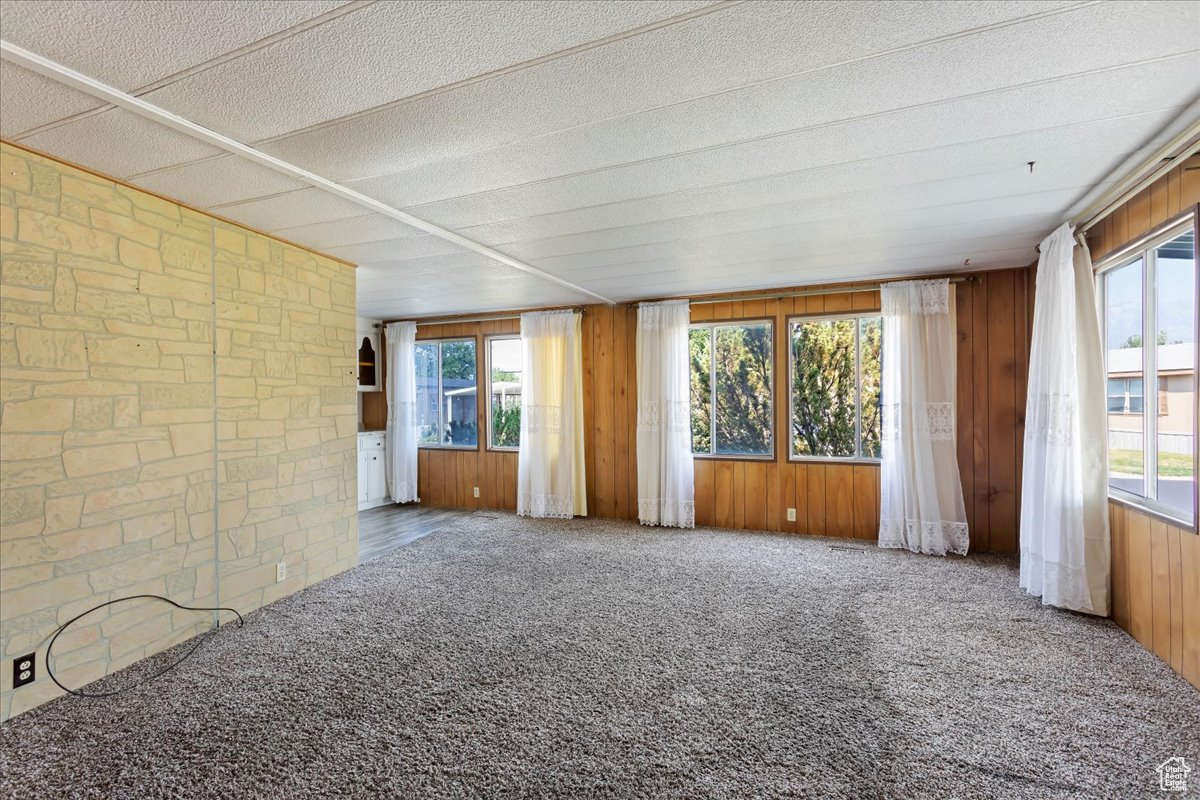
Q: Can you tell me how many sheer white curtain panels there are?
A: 5